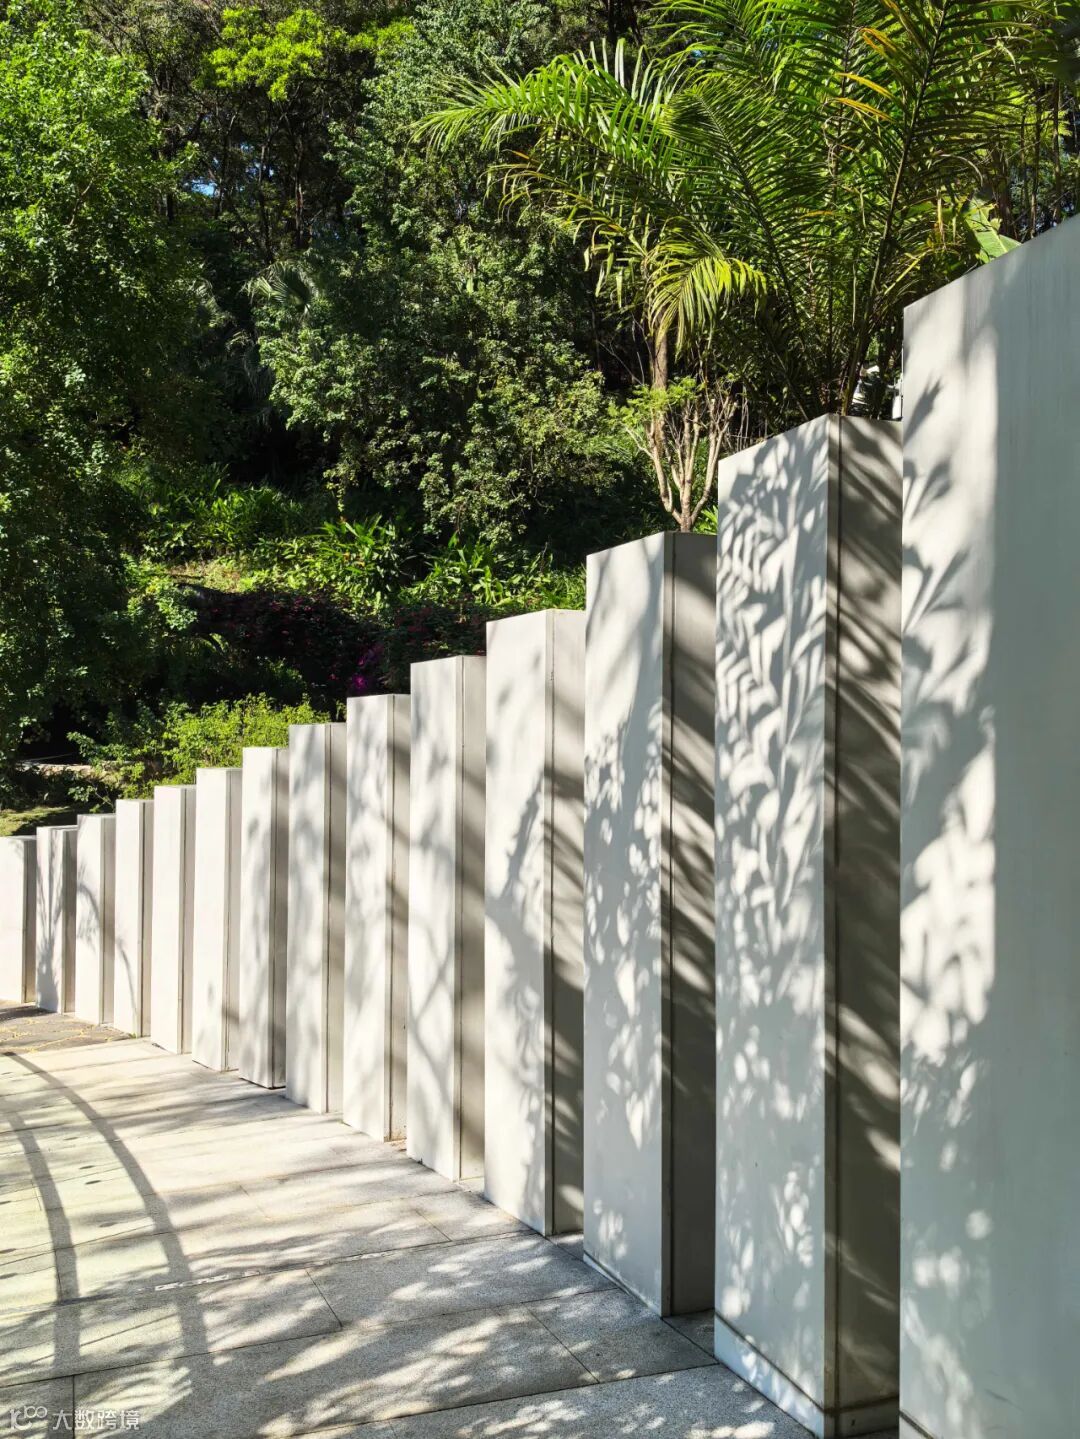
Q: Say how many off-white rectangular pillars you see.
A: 14